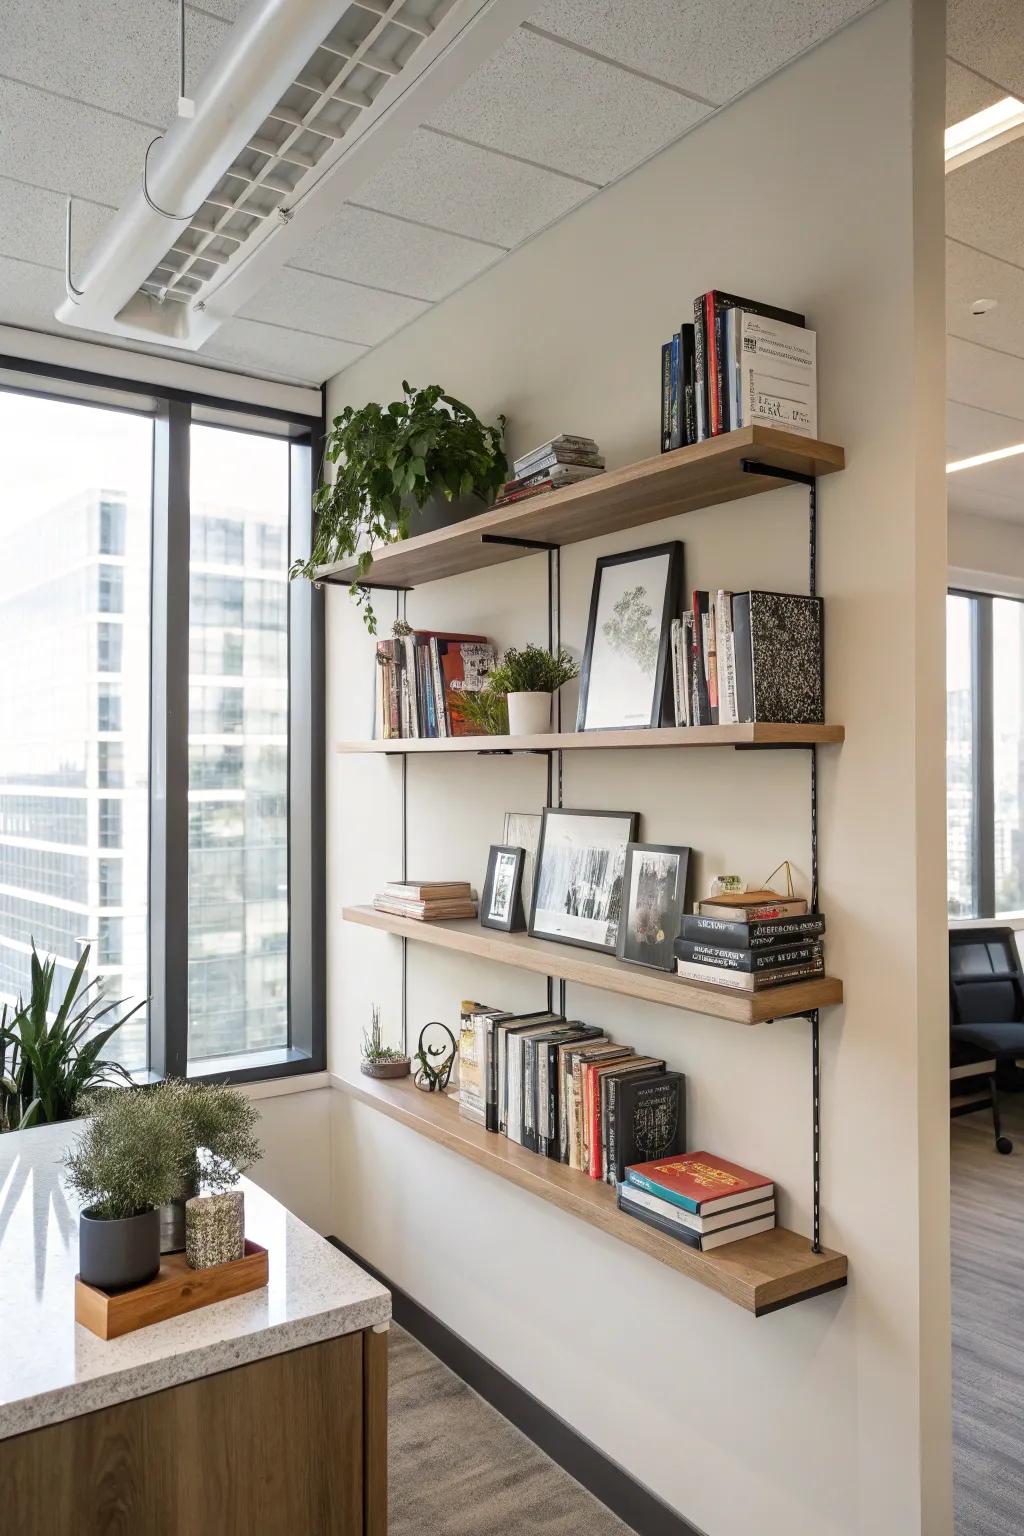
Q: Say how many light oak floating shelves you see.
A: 4